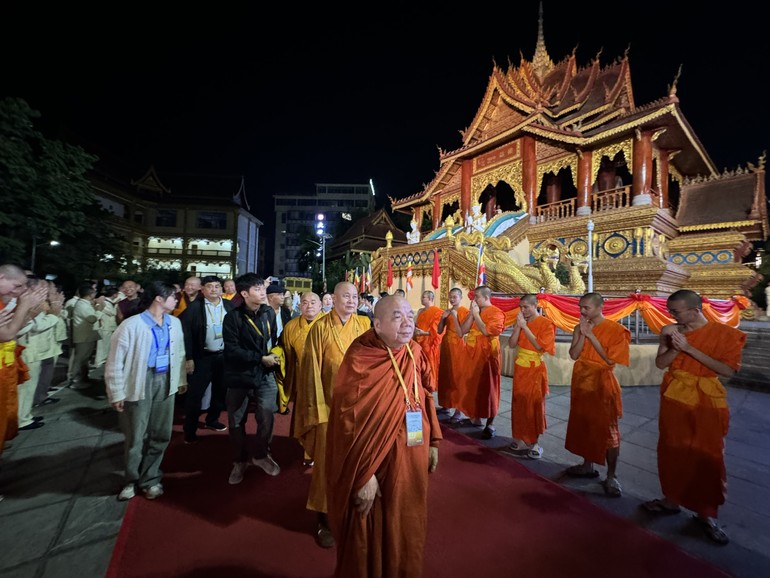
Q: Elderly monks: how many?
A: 3